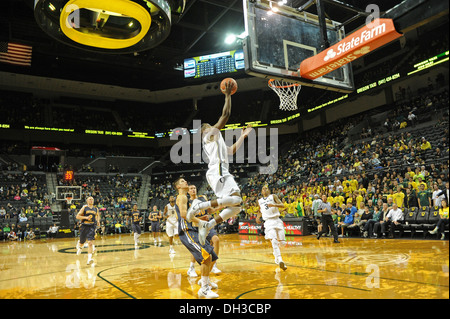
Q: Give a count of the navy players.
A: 5